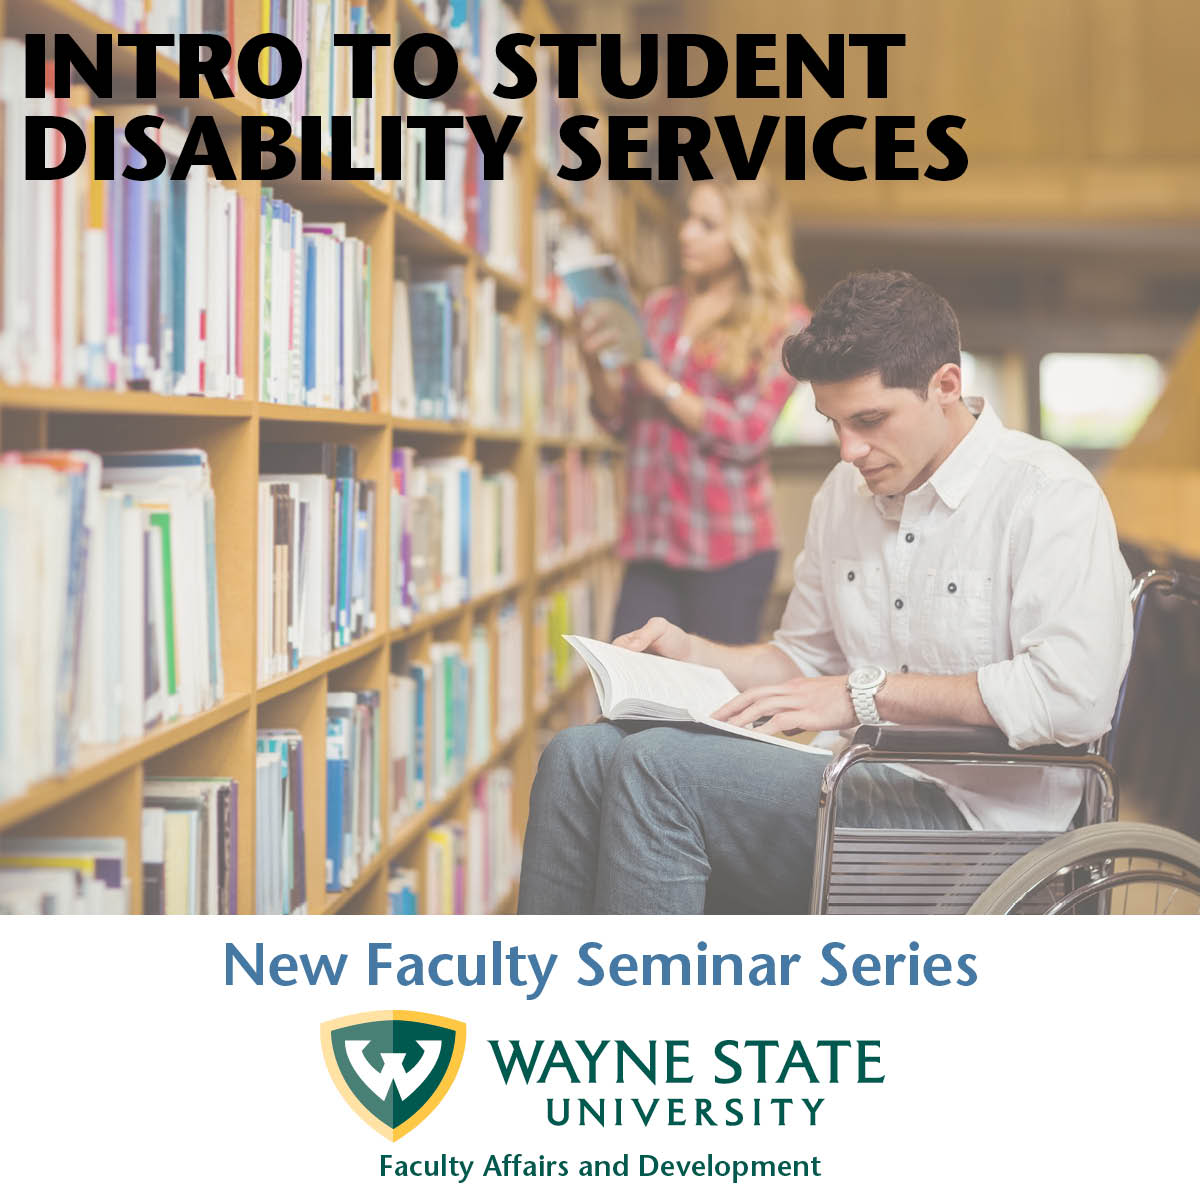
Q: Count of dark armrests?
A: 1